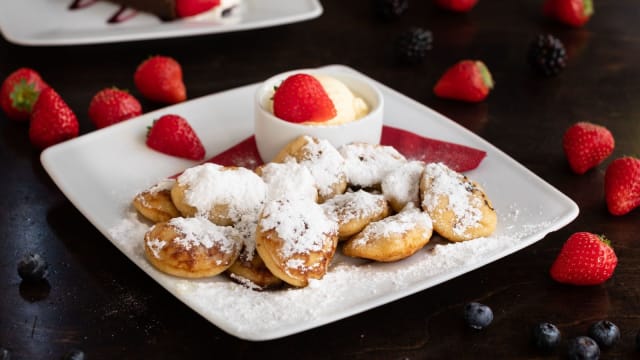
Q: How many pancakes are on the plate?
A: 12